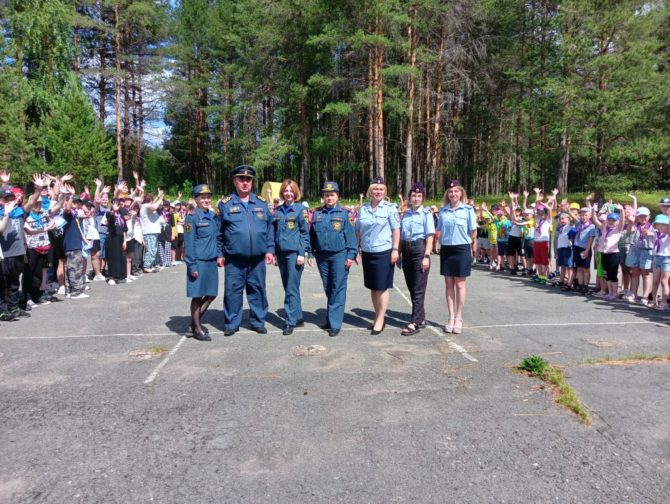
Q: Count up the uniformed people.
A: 7